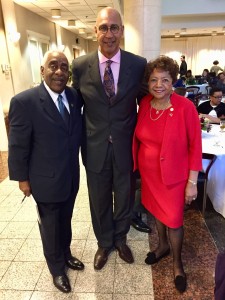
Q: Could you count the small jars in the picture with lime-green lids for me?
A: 0